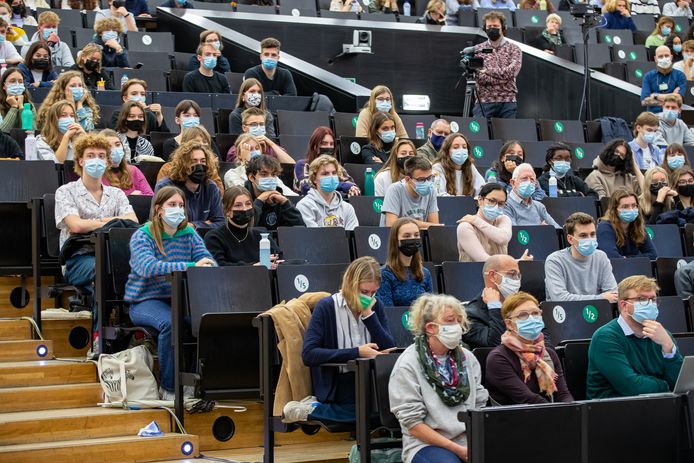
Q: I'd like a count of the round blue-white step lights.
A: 2